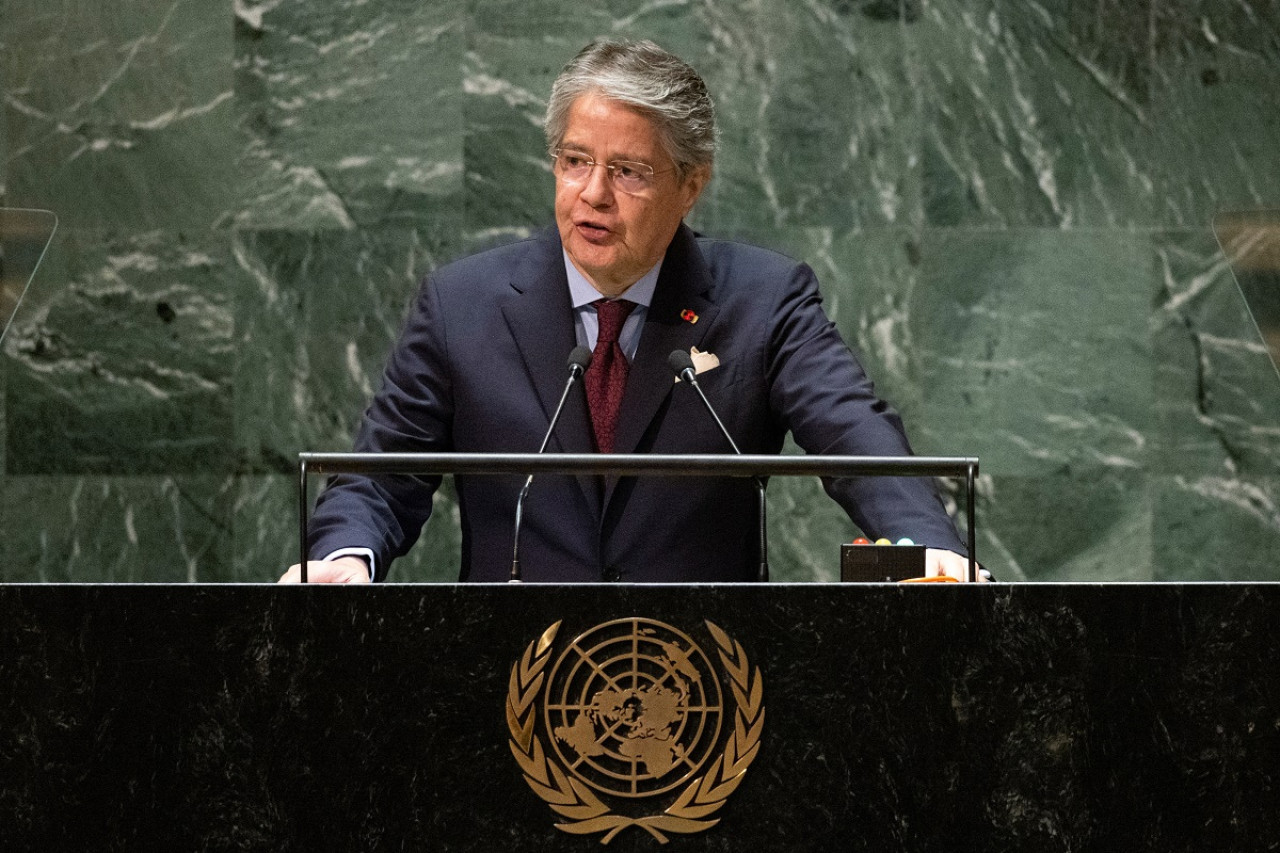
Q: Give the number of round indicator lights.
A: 3